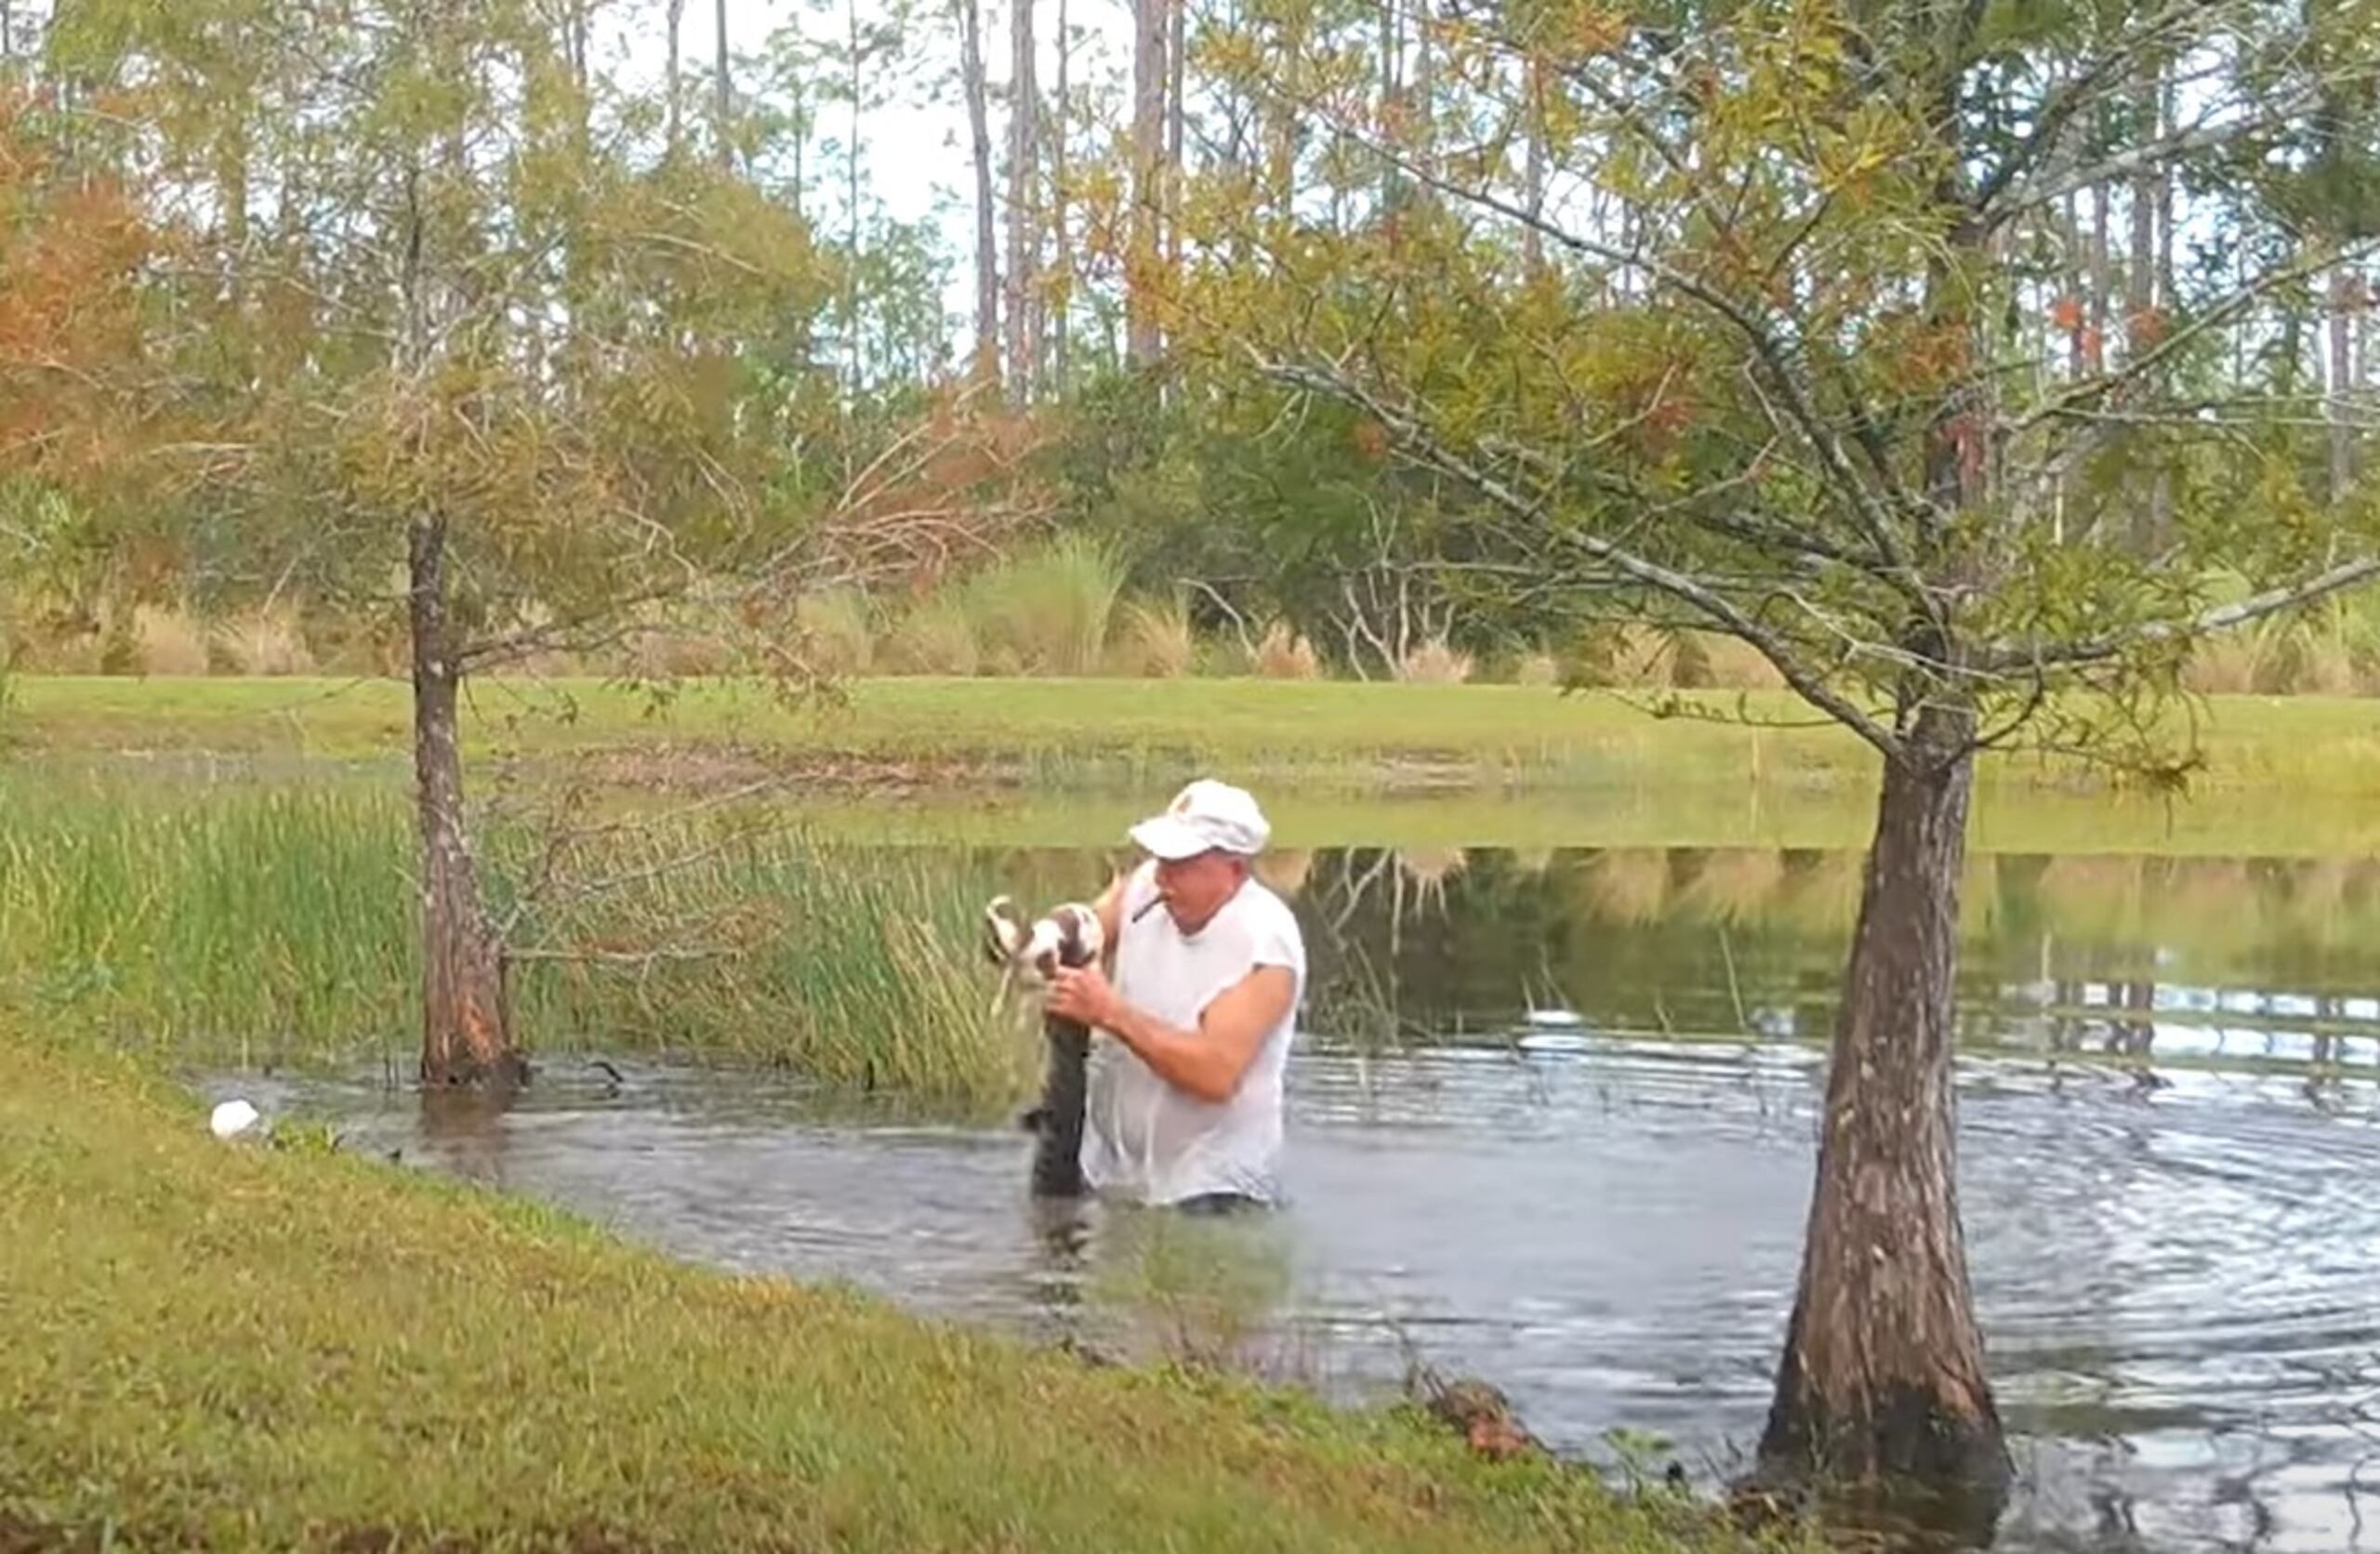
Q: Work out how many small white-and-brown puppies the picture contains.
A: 1